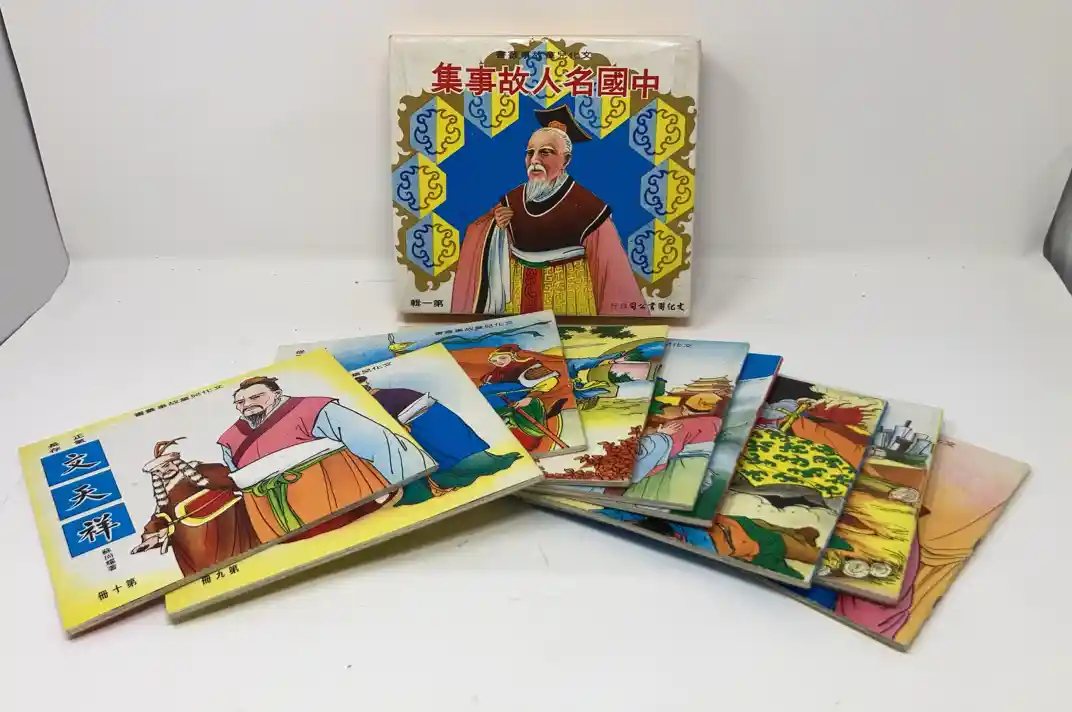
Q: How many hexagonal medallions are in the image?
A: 9